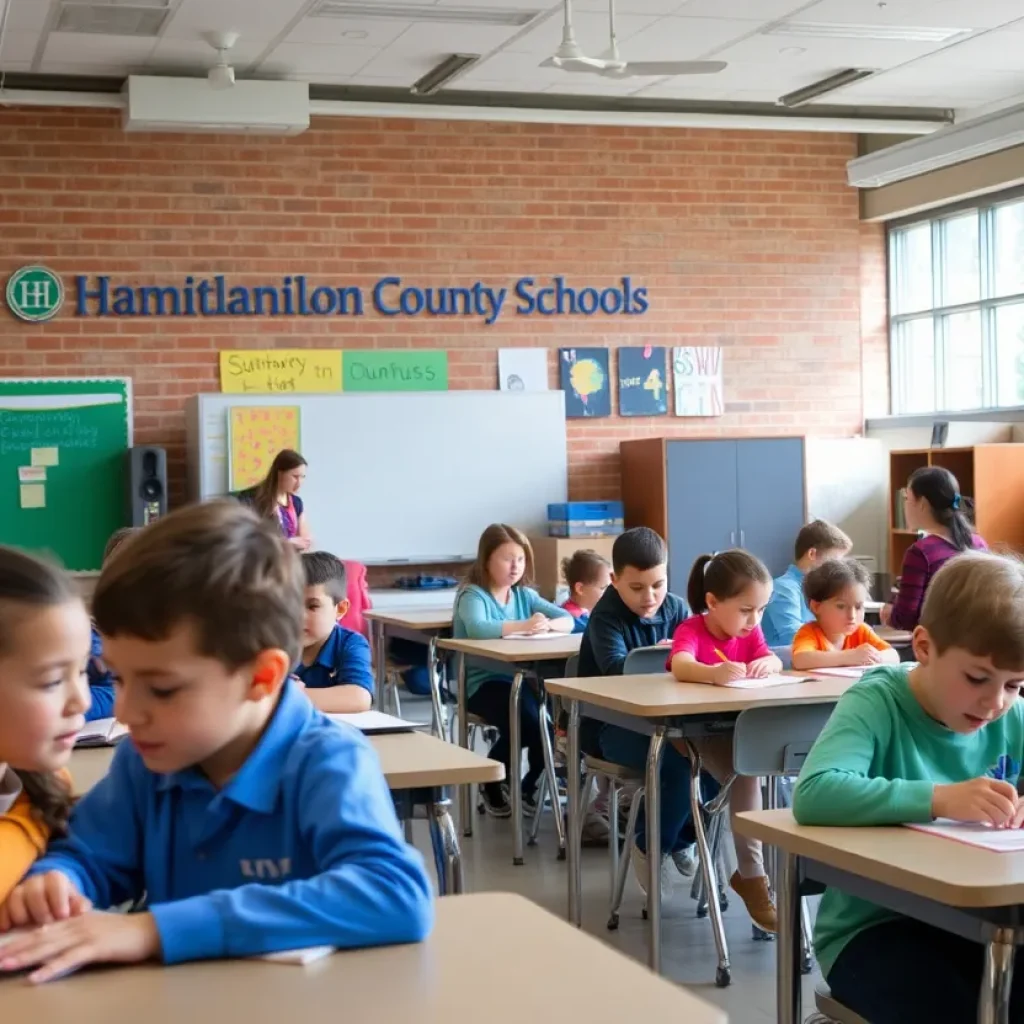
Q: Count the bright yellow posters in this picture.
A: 2